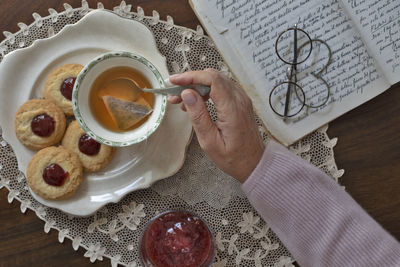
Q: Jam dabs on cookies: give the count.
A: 4